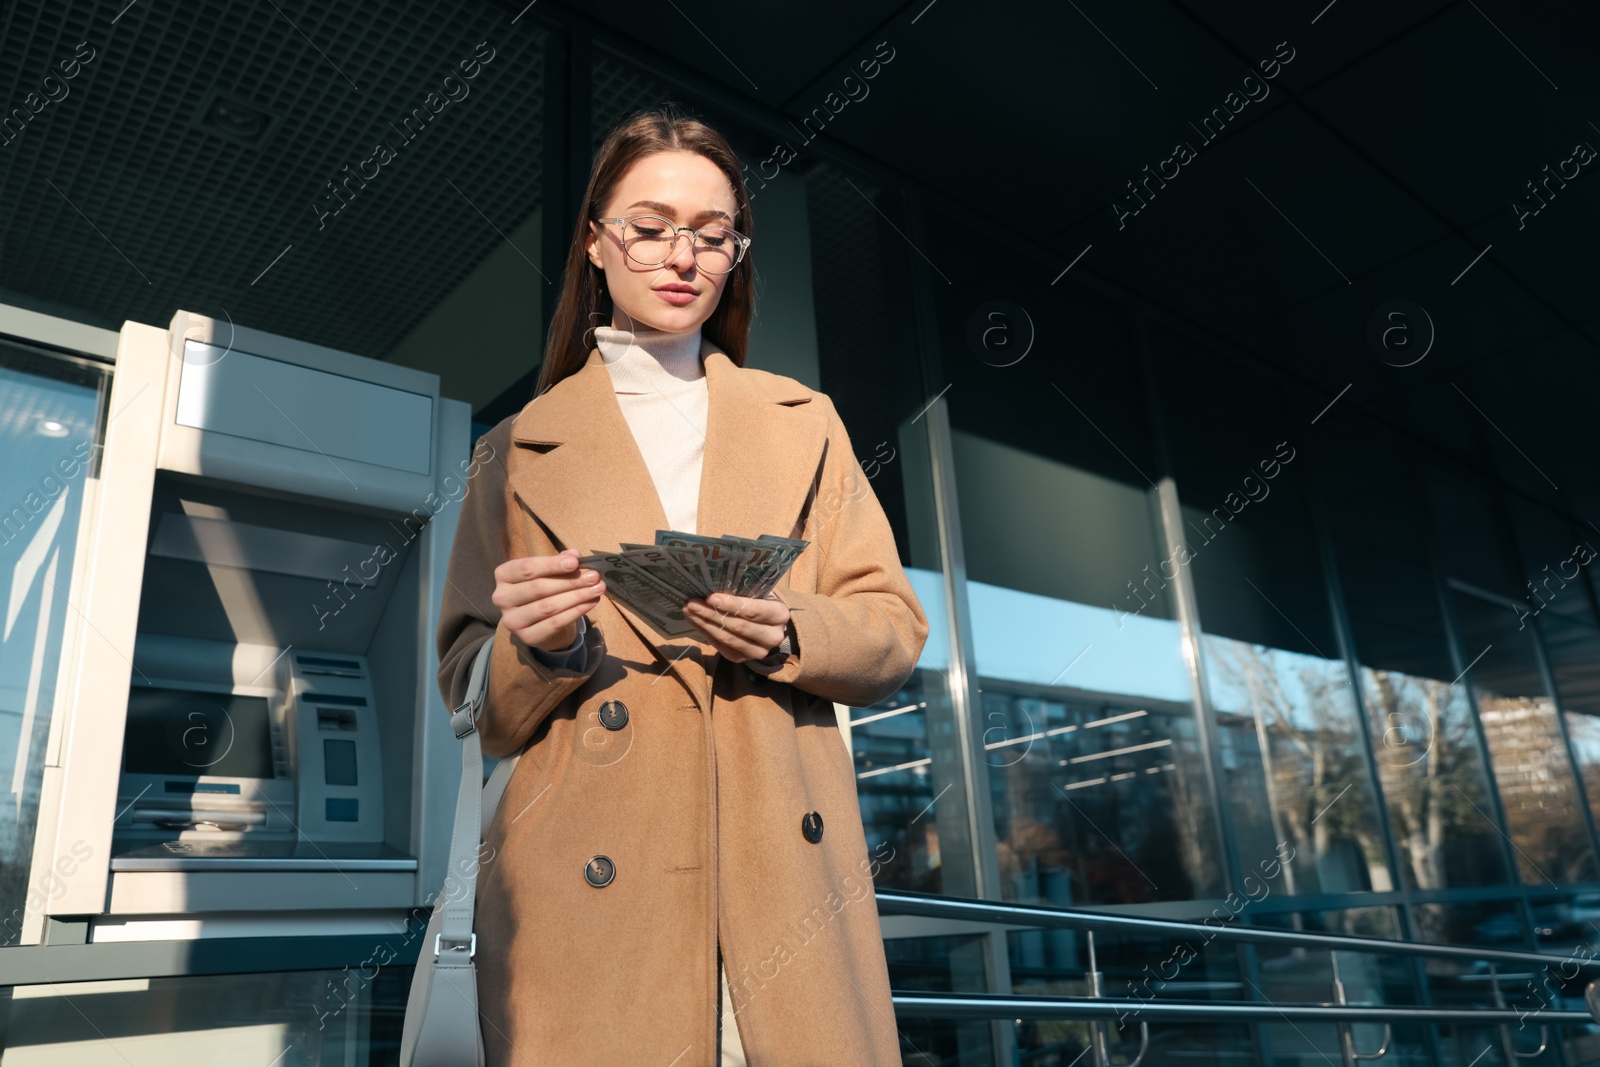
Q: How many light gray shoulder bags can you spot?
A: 1